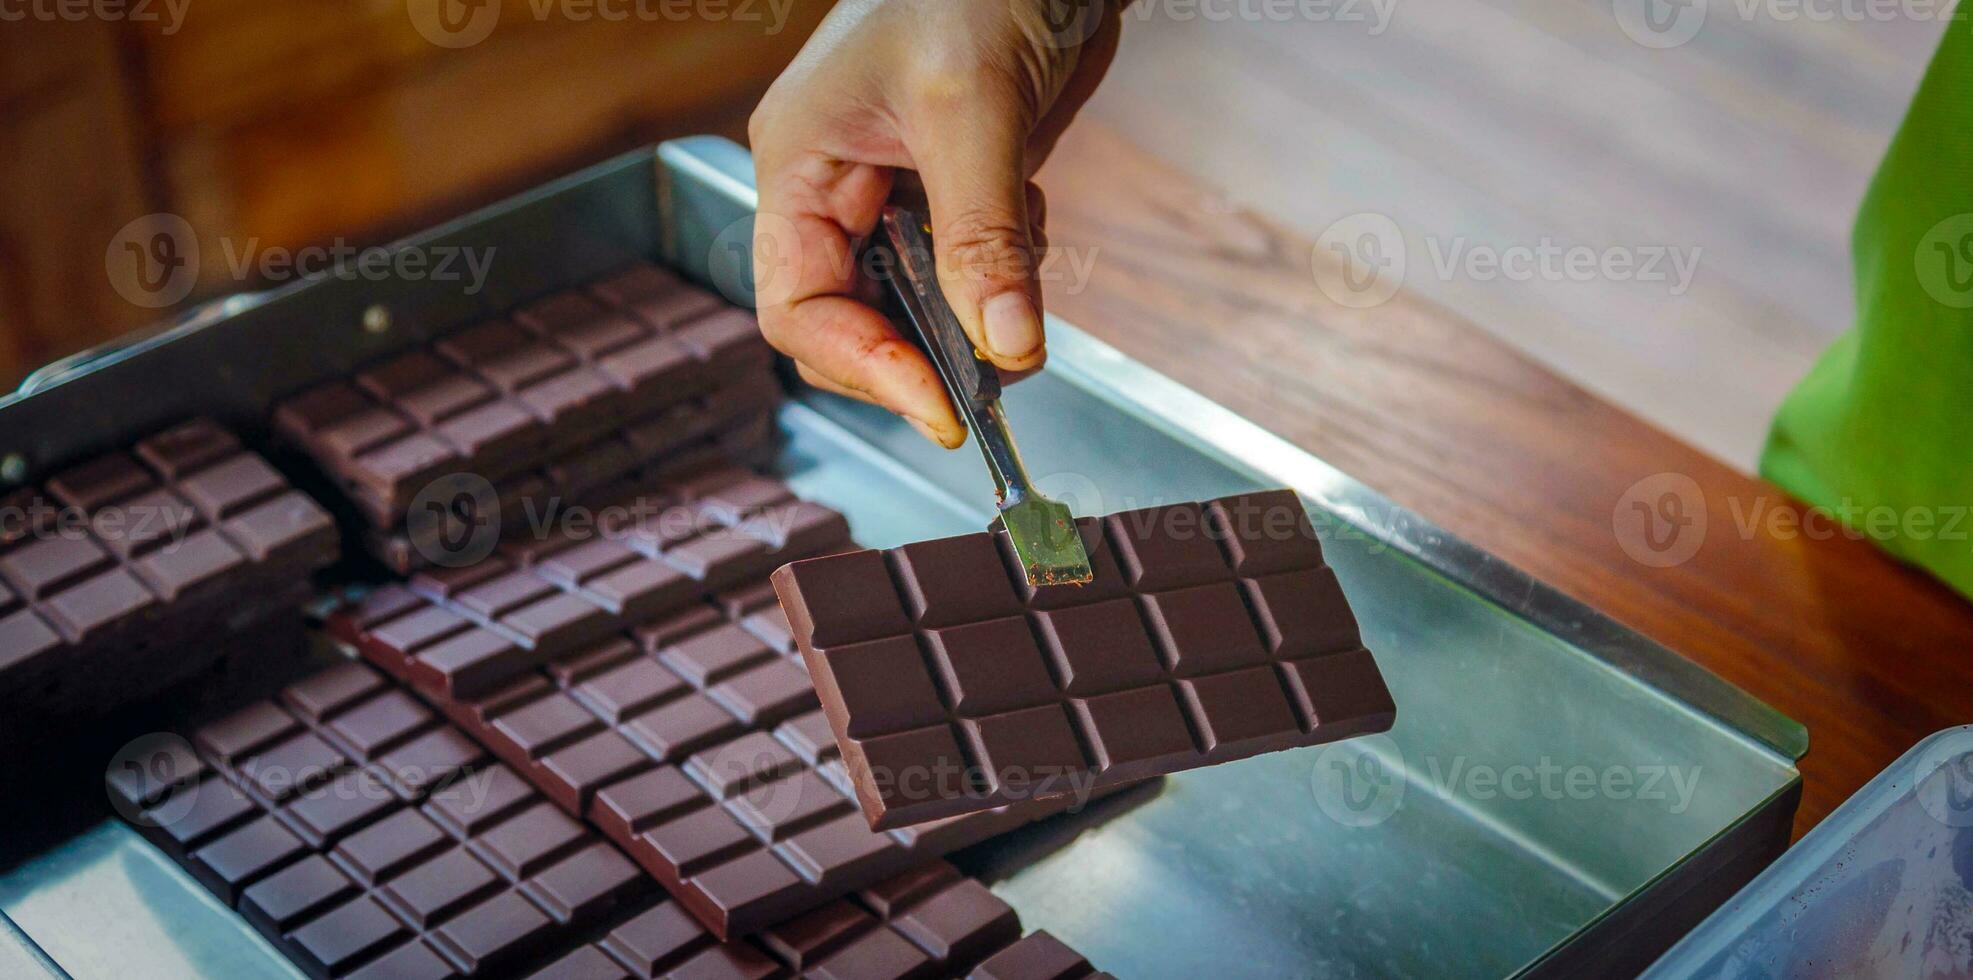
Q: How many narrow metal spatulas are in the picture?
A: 1